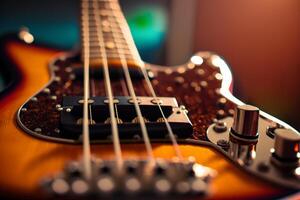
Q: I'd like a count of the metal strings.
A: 4